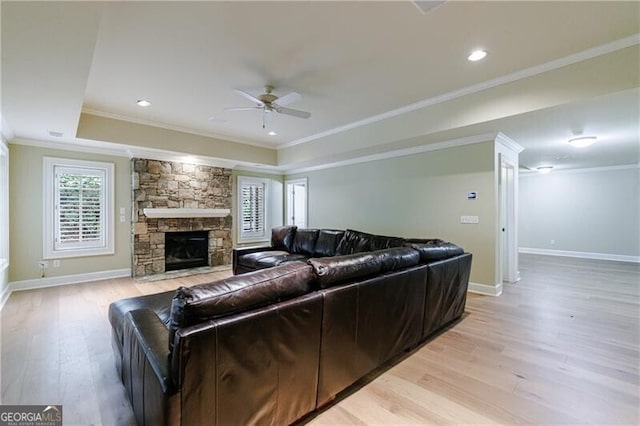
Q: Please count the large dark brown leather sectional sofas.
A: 1